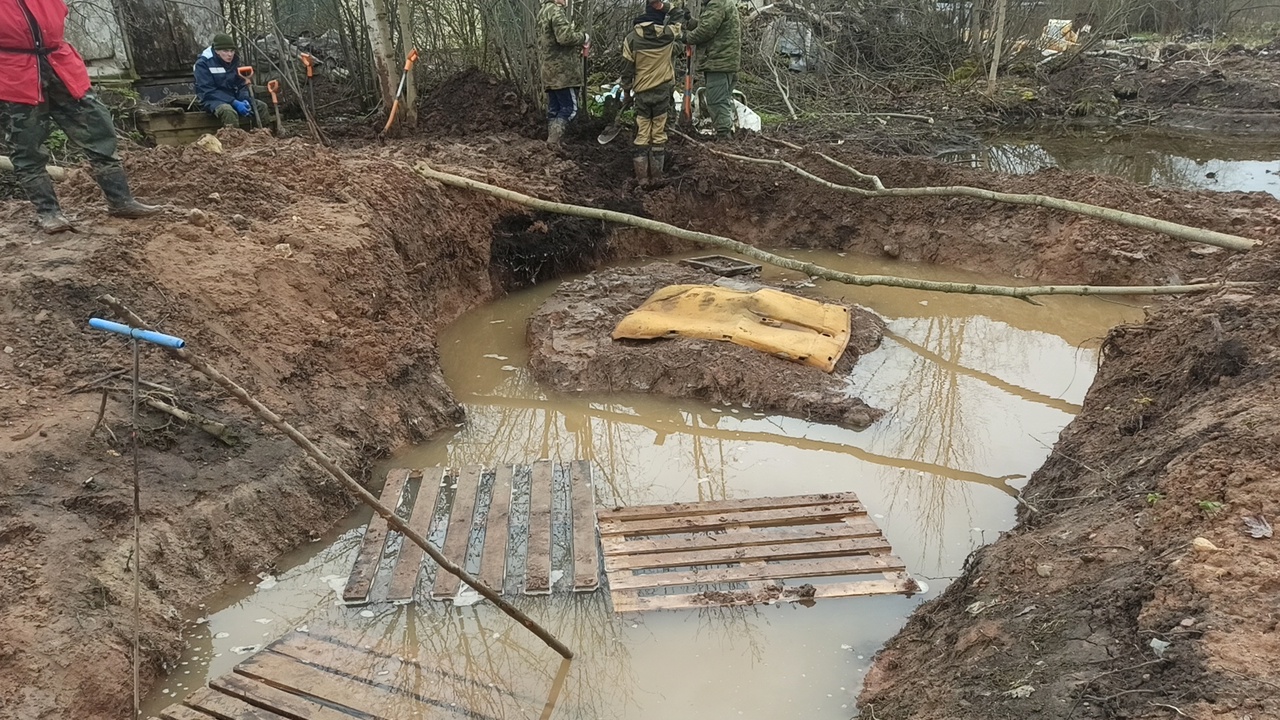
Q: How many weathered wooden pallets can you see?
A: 3